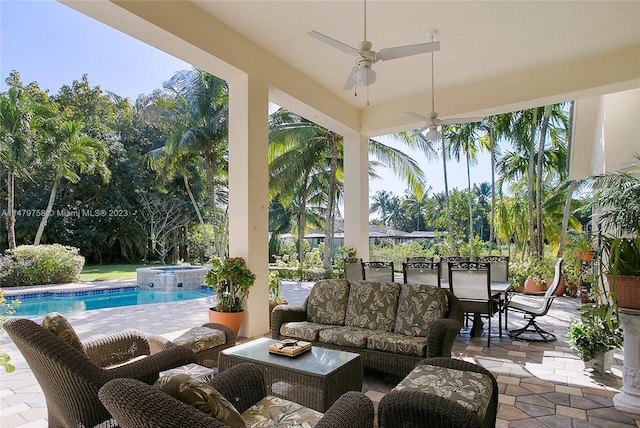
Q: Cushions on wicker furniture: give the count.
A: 12